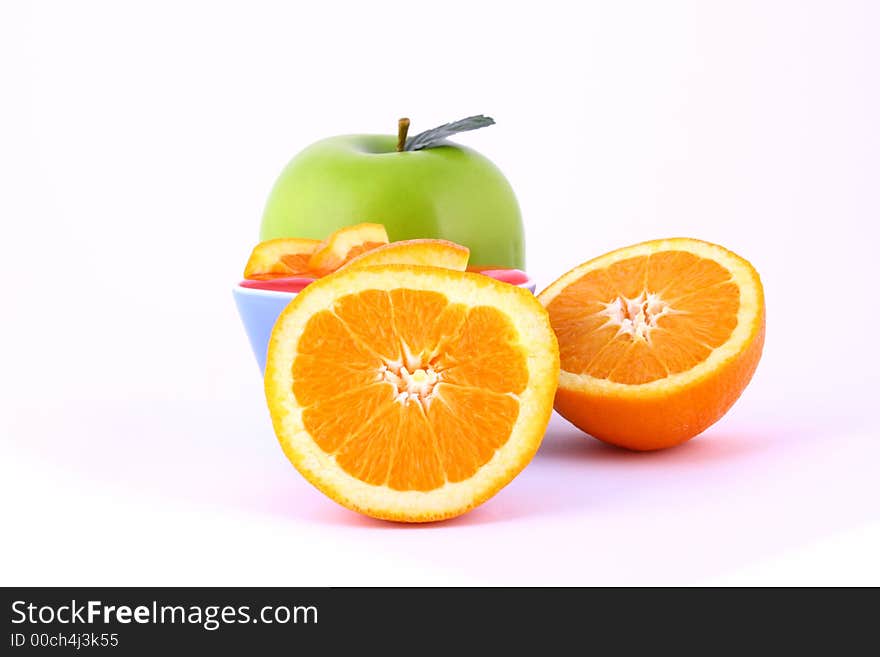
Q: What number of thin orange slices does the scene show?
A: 3